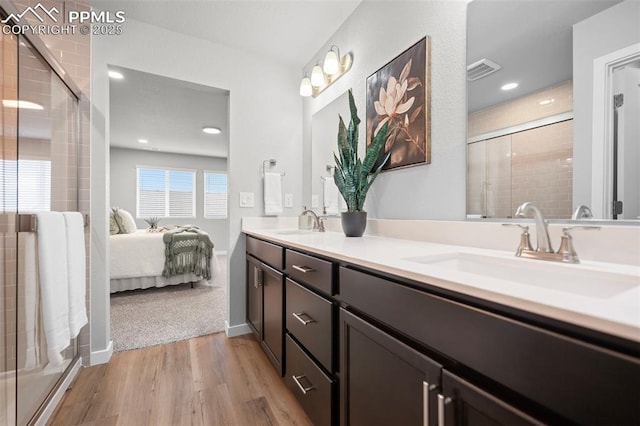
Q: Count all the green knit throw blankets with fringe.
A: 1